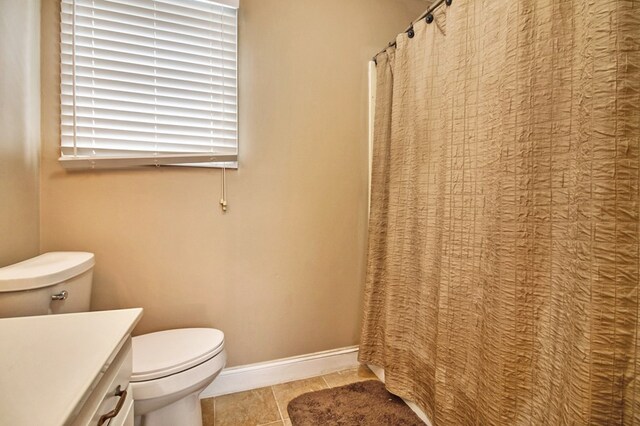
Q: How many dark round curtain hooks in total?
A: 3